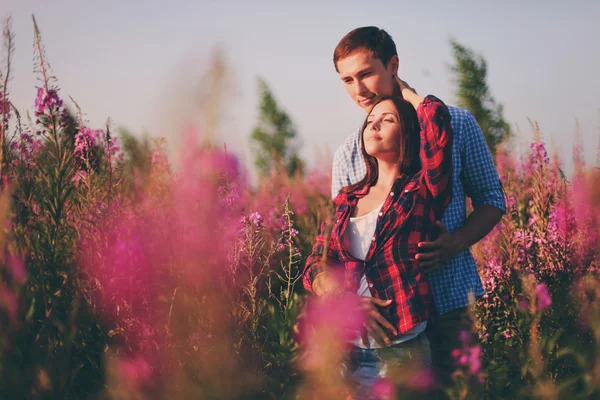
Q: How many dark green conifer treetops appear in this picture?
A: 2